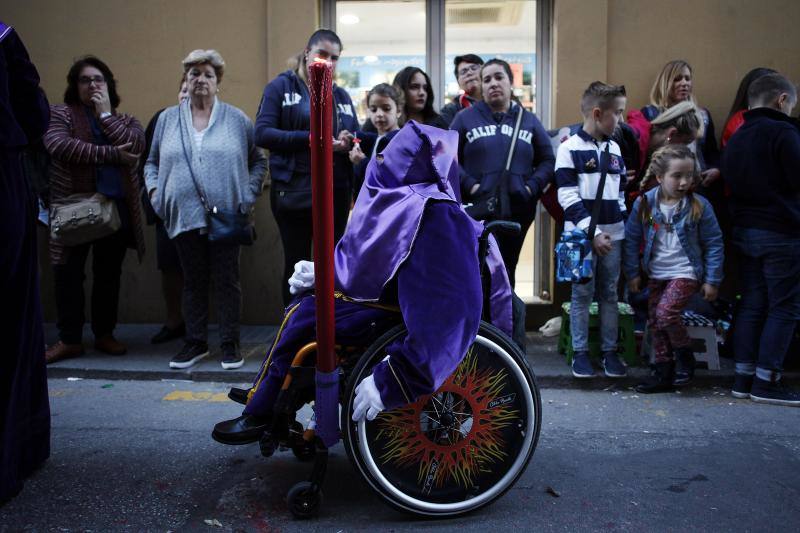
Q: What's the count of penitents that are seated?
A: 1